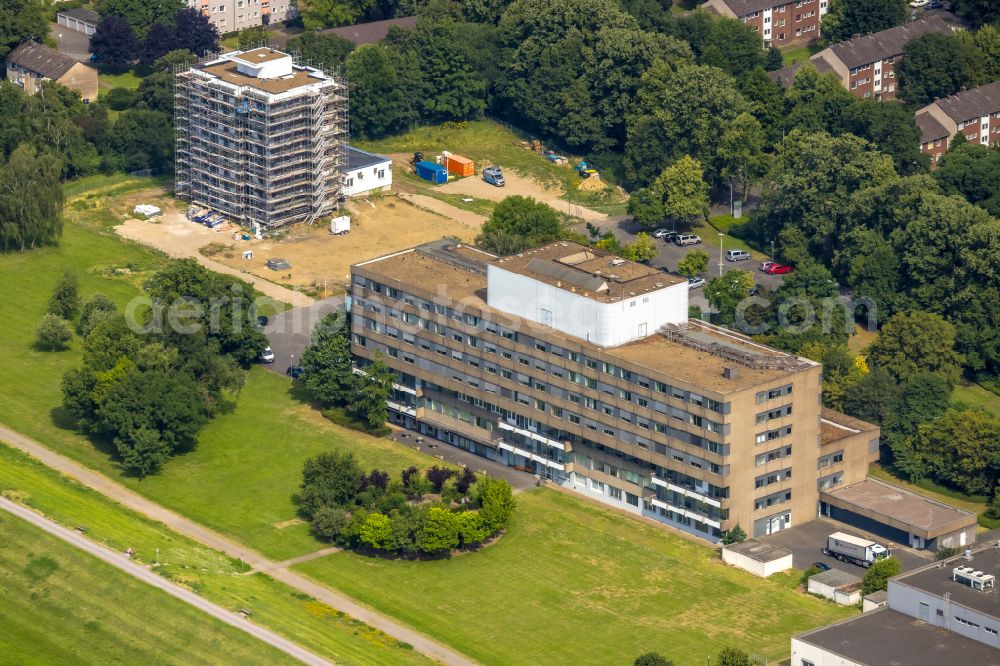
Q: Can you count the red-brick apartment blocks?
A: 3